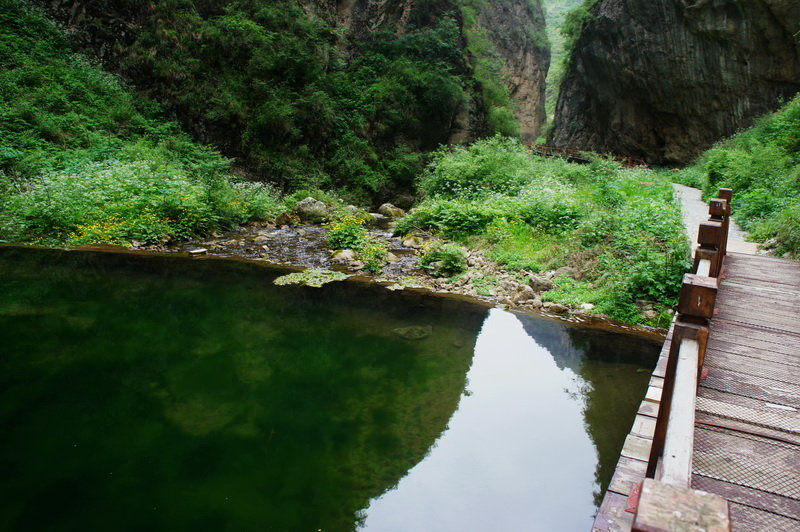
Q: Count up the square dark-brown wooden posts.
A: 5